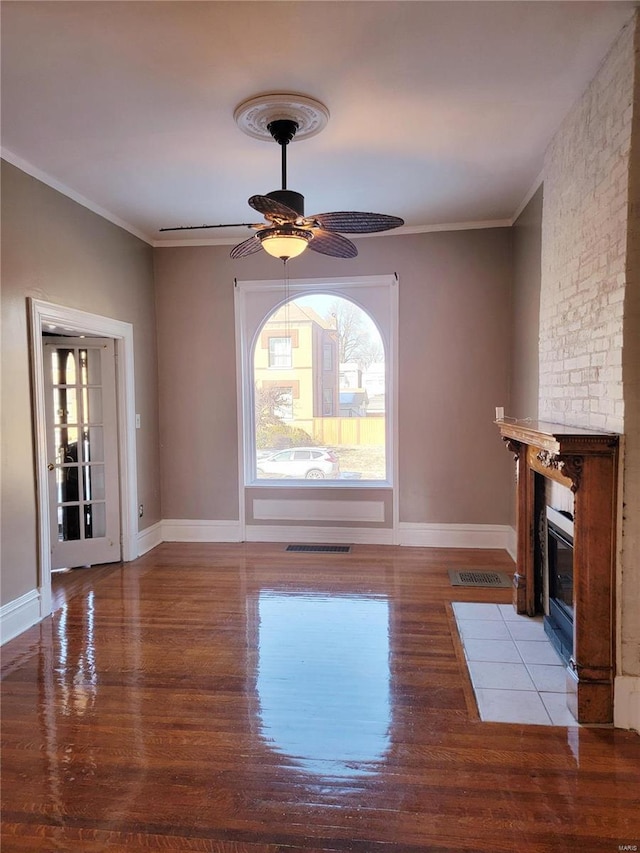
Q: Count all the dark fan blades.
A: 5